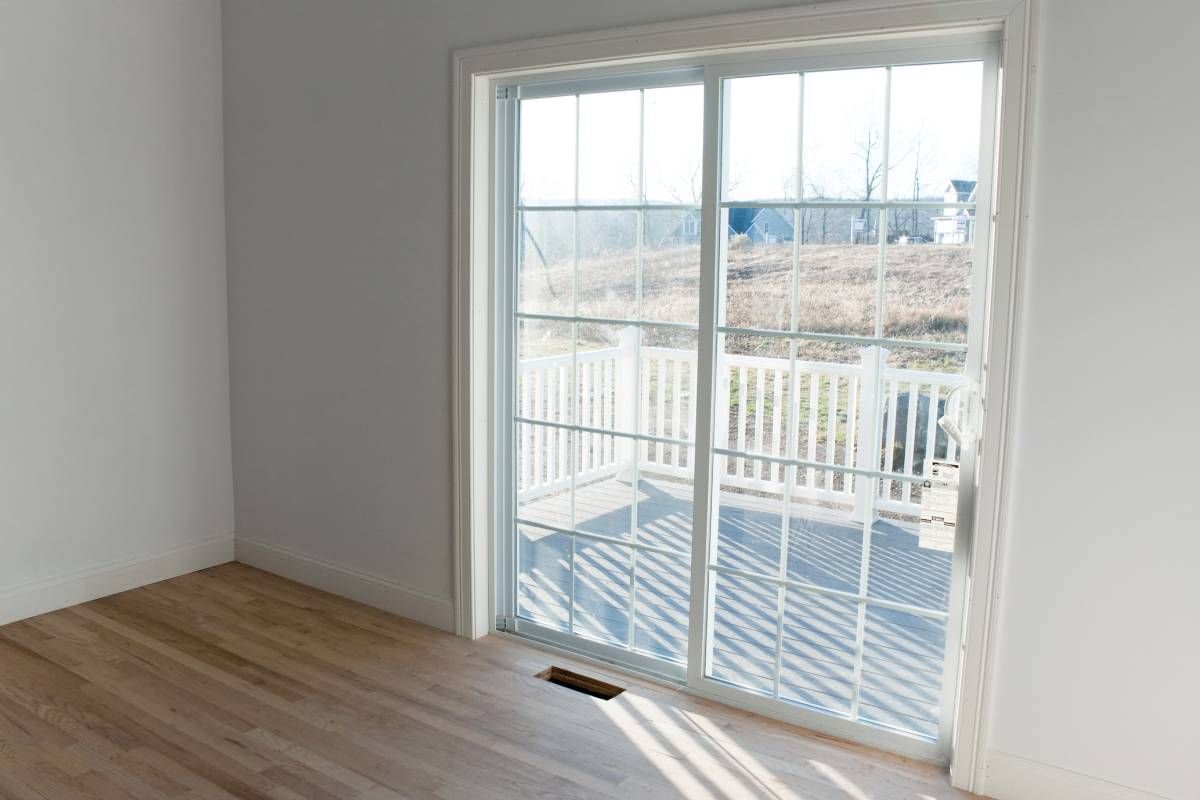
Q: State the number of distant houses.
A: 2